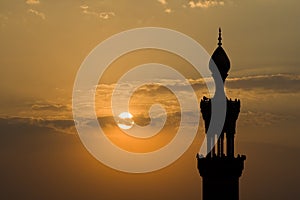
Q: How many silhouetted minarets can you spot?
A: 1